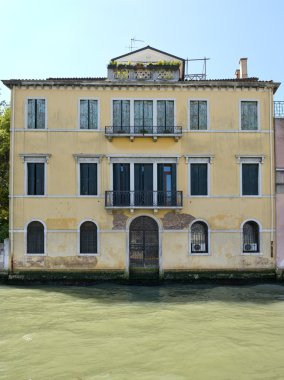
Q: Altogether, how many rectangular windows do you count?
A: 14